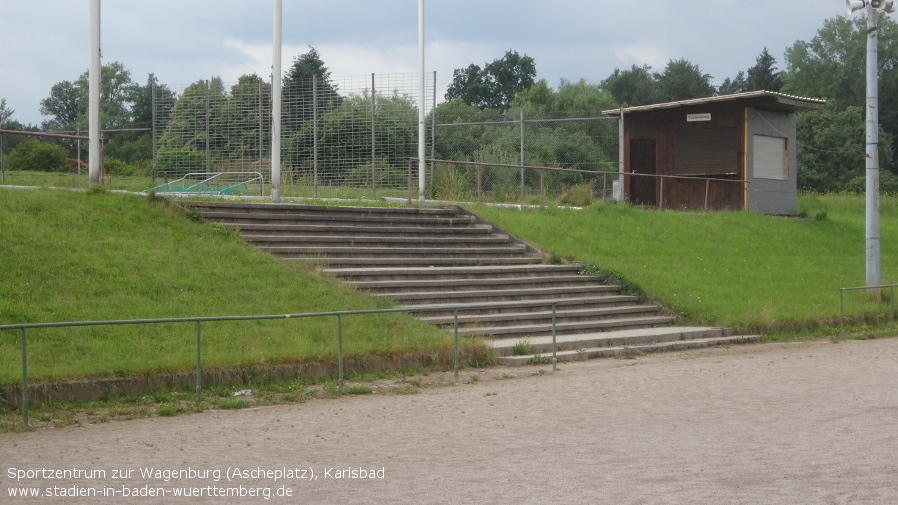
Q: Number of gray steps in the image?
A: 14